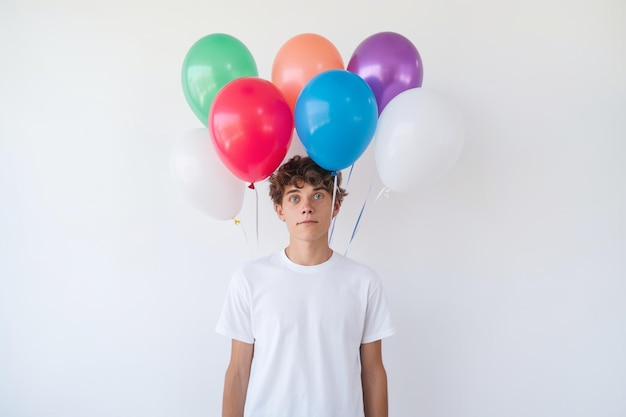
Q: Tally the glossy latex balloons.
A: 7